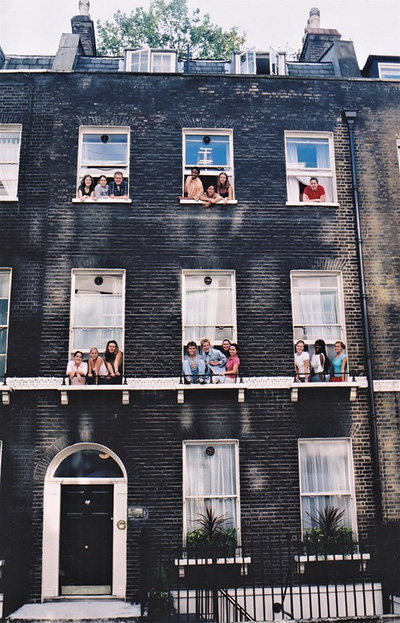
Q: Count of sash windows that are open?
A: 6